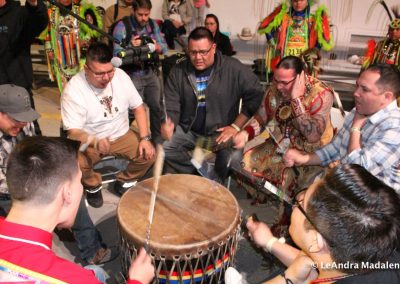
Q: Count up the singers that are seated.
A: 7